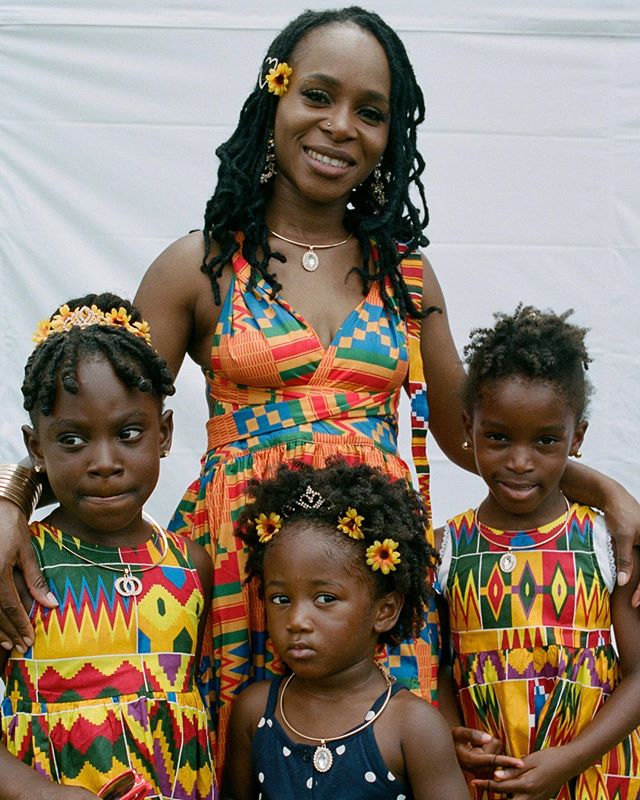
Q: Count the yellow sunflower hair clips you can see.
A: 4